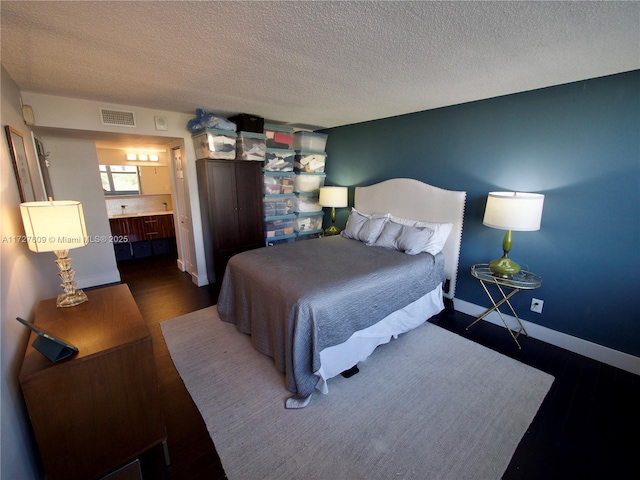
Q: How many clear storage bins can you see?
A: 14